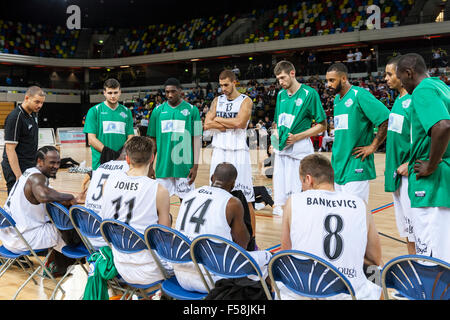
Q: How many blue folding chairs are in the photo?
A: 8